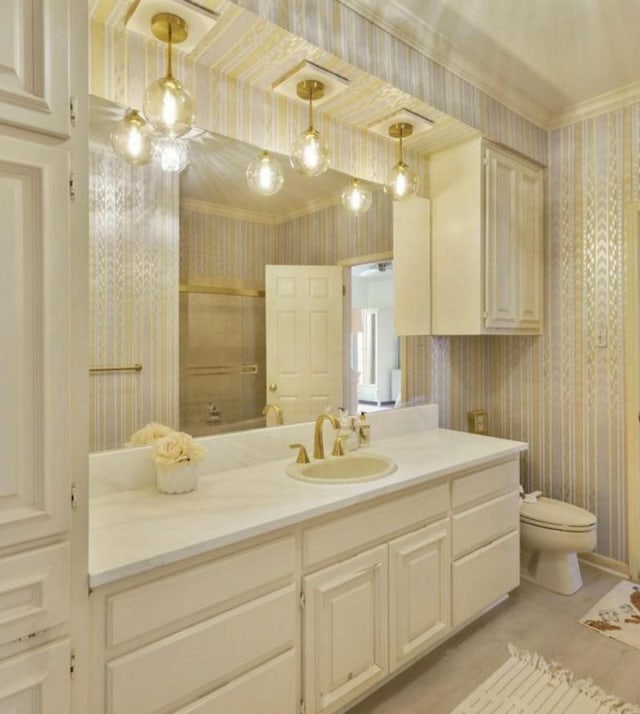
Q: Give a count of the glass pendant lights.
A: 3